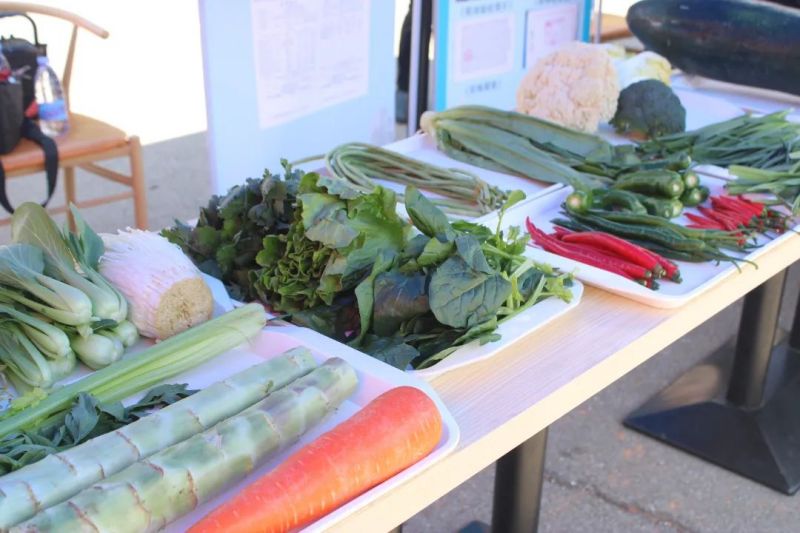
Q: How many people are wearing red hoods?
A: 0